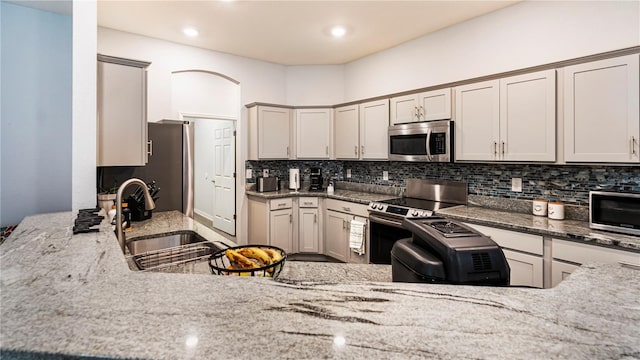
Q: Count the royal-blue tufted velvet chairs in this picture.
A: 0